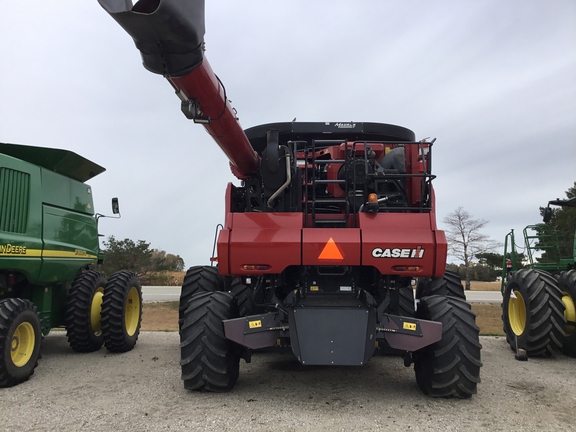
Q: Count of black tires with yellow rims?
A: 5